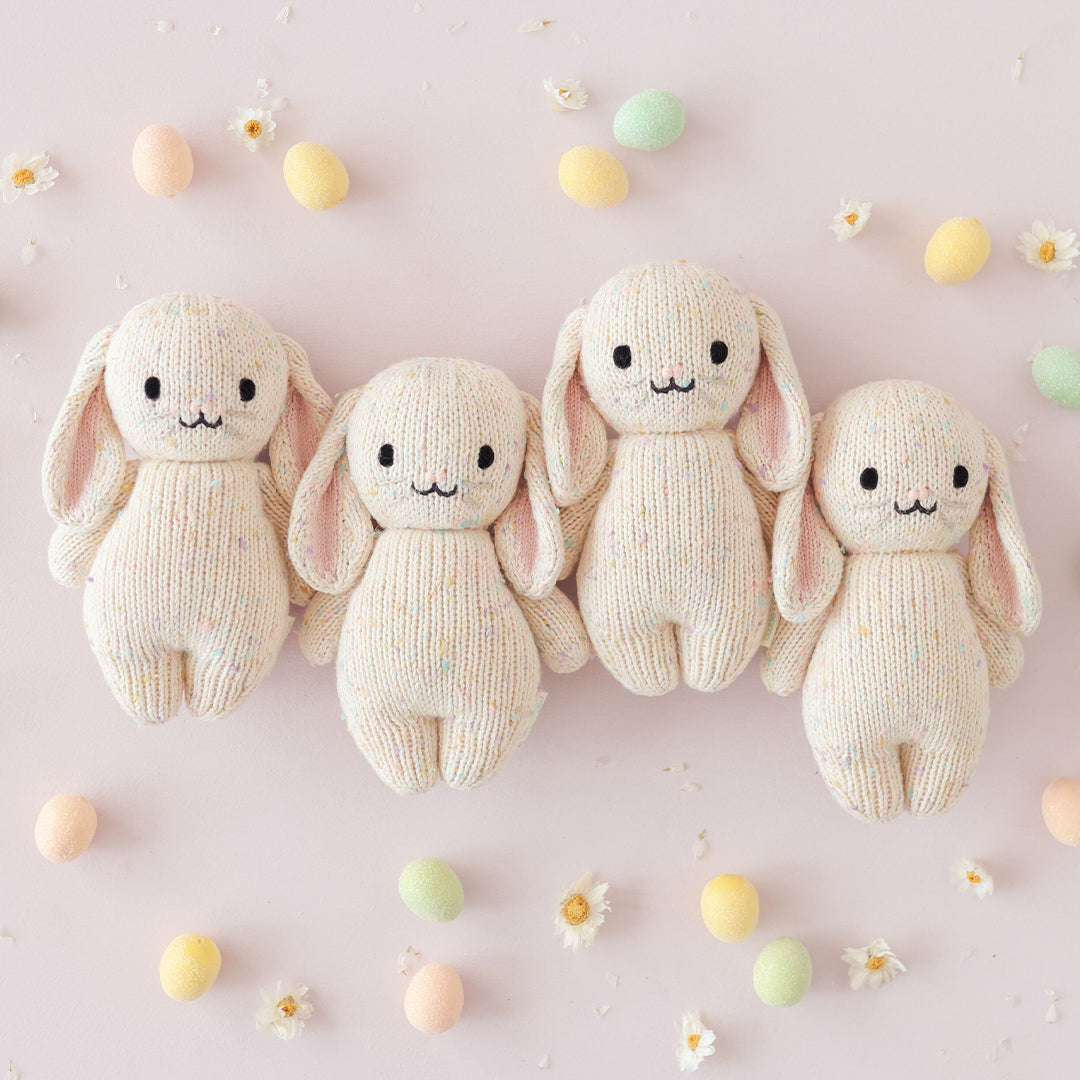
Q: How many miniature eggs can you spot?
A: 13